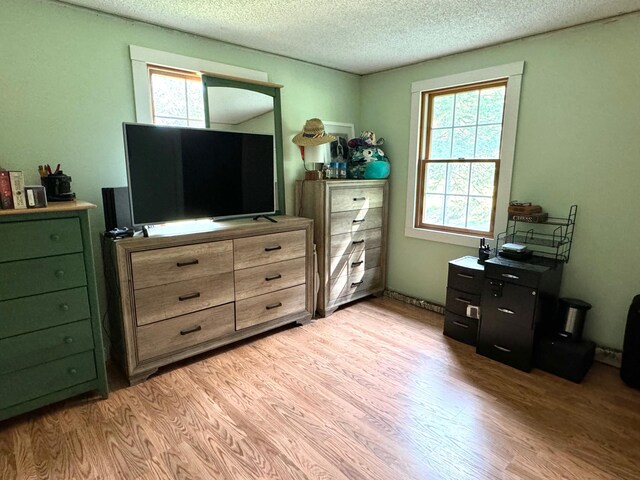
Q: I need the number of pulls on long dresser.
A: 6